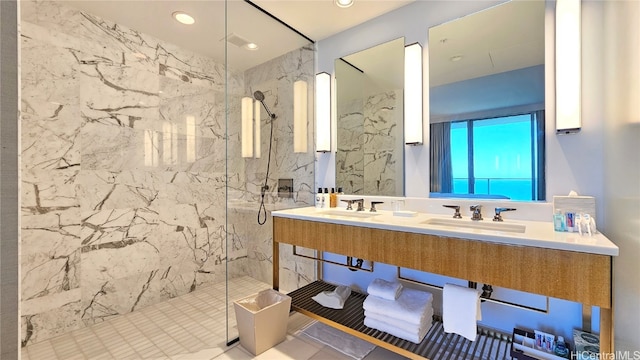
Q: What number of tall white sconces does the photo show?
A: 3